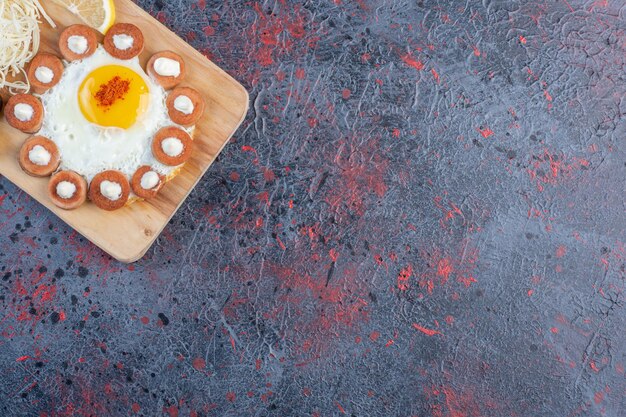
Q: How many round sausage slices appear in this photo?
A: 11